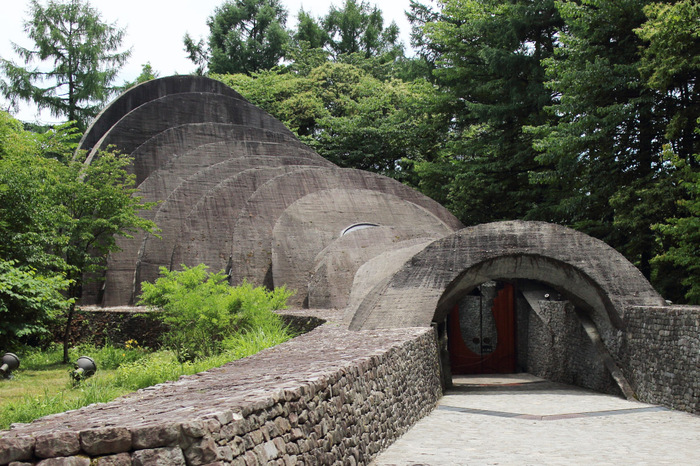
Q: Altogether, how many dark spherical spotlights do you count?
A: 2